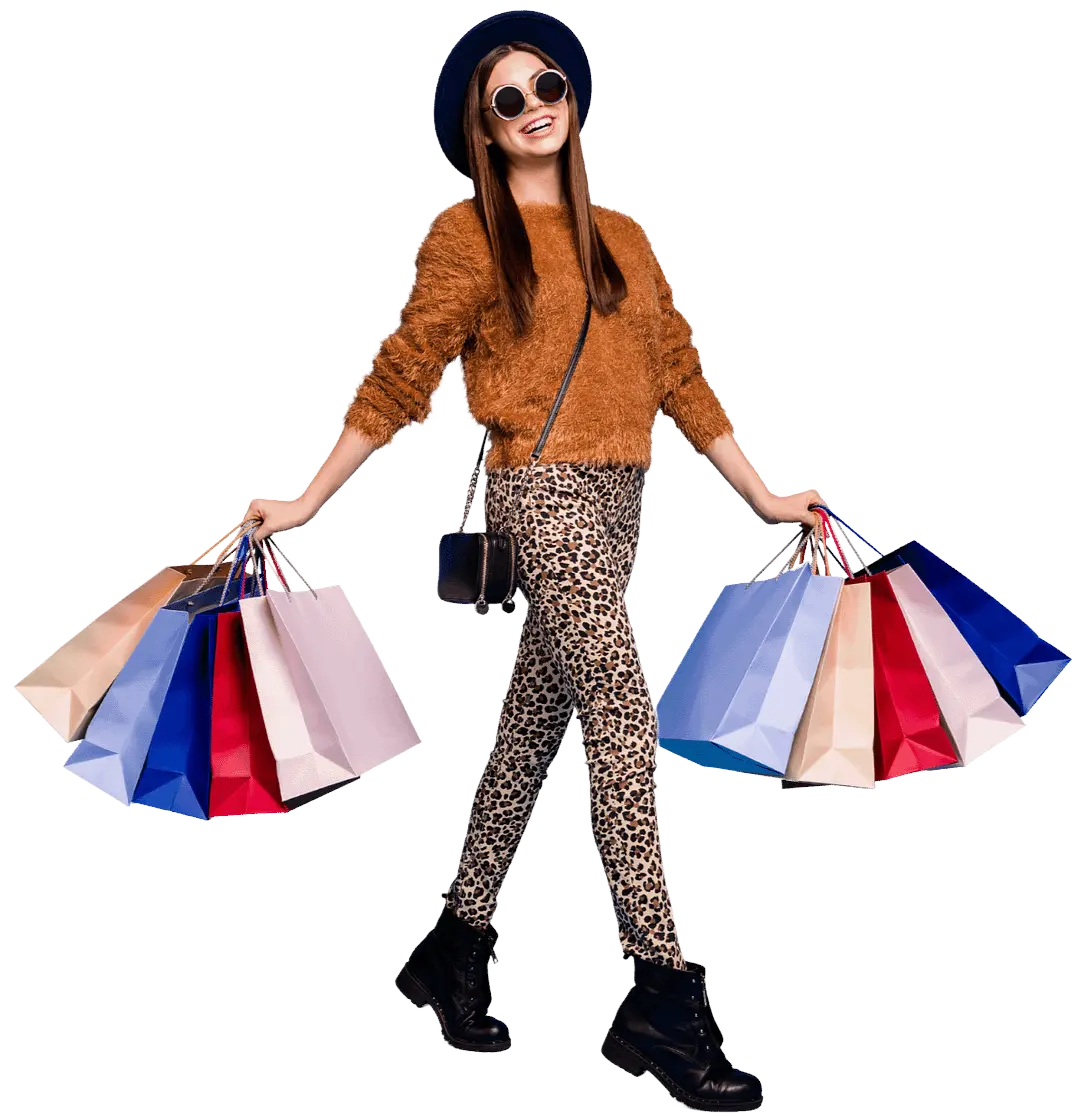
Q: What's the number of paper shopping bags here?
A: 10